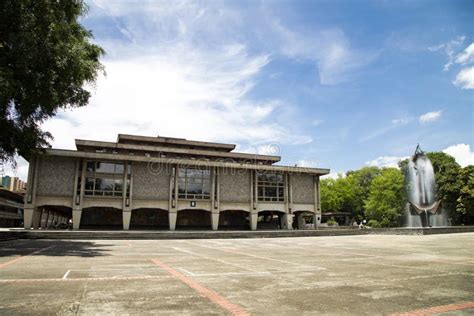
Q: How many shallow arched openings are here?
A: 7